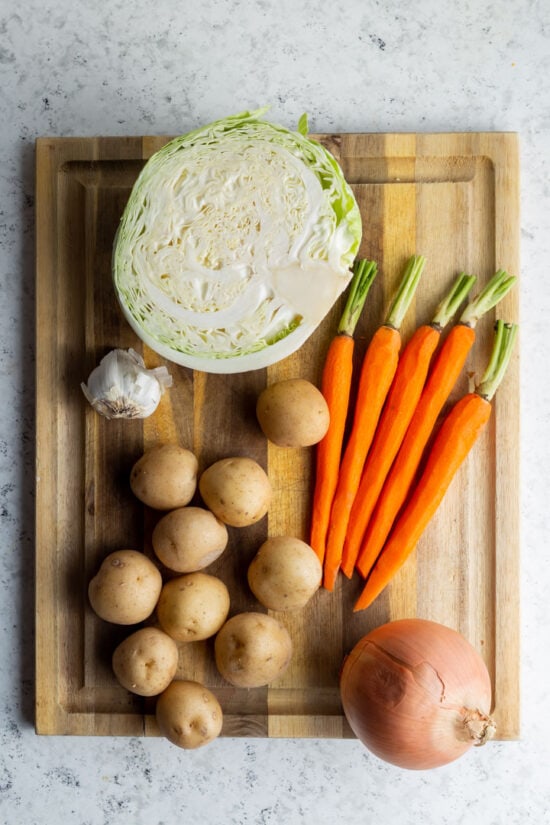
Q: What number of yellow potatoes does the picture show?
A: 10